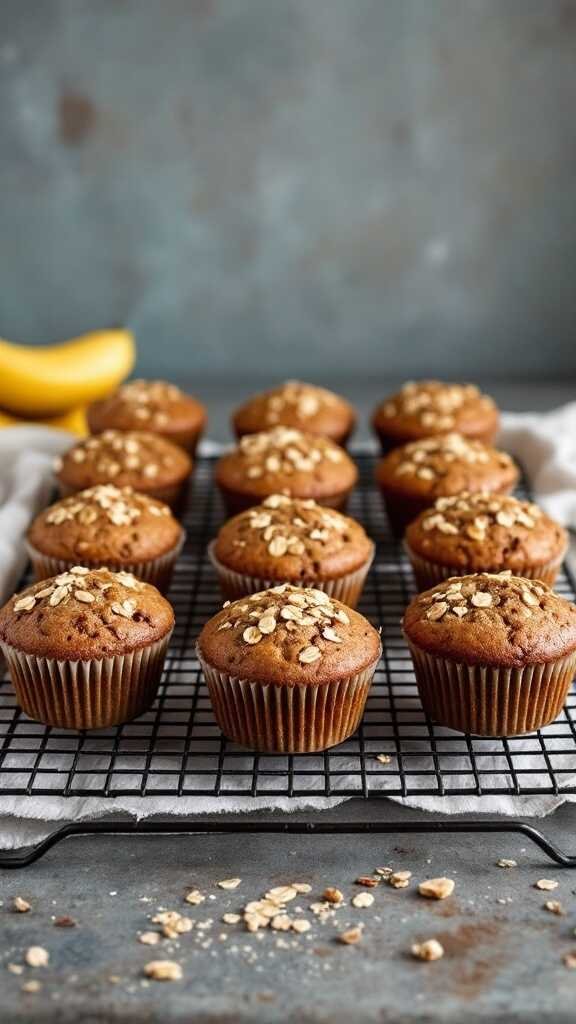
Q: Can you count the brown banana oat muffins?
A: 12